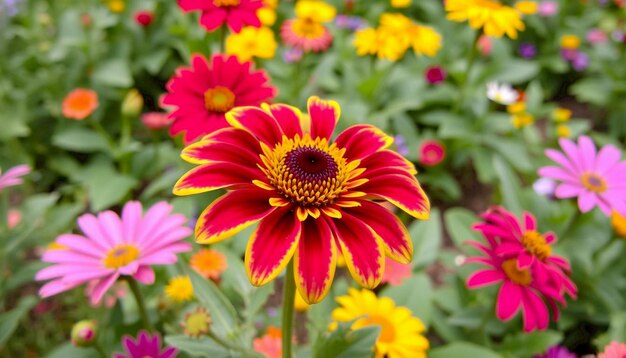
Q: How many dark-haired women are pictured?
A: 0